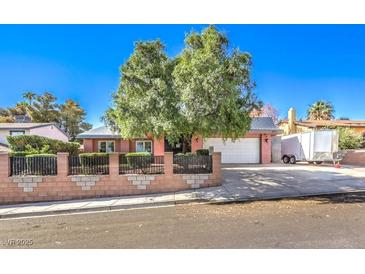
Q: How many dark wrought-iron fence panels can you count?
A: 4